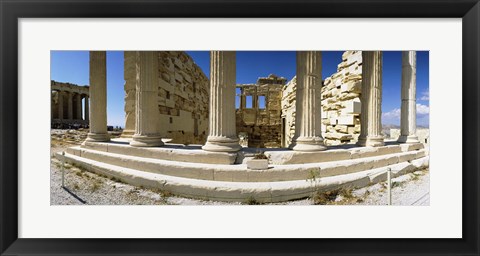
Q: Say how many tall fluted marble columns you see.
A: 6